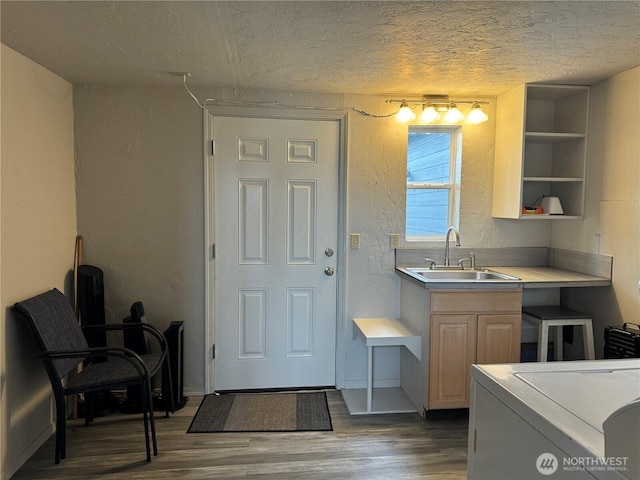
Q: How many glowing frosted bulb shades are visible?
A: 4